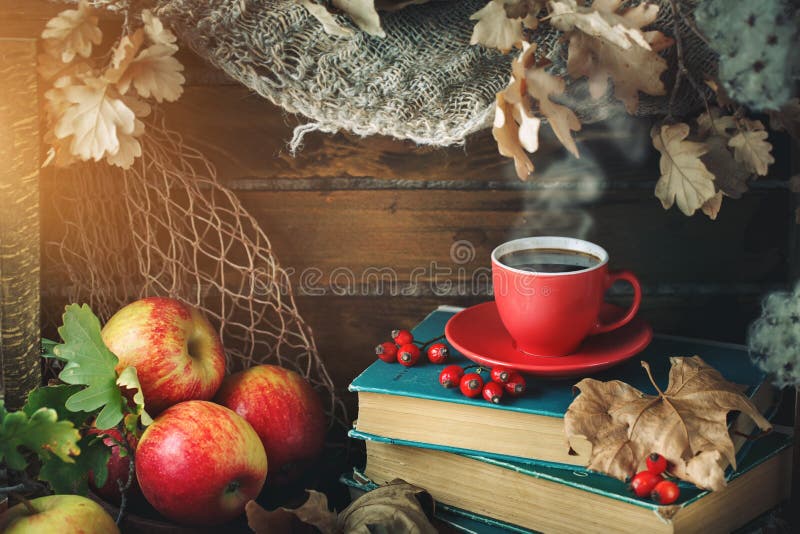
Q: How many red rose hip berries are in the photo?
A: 12